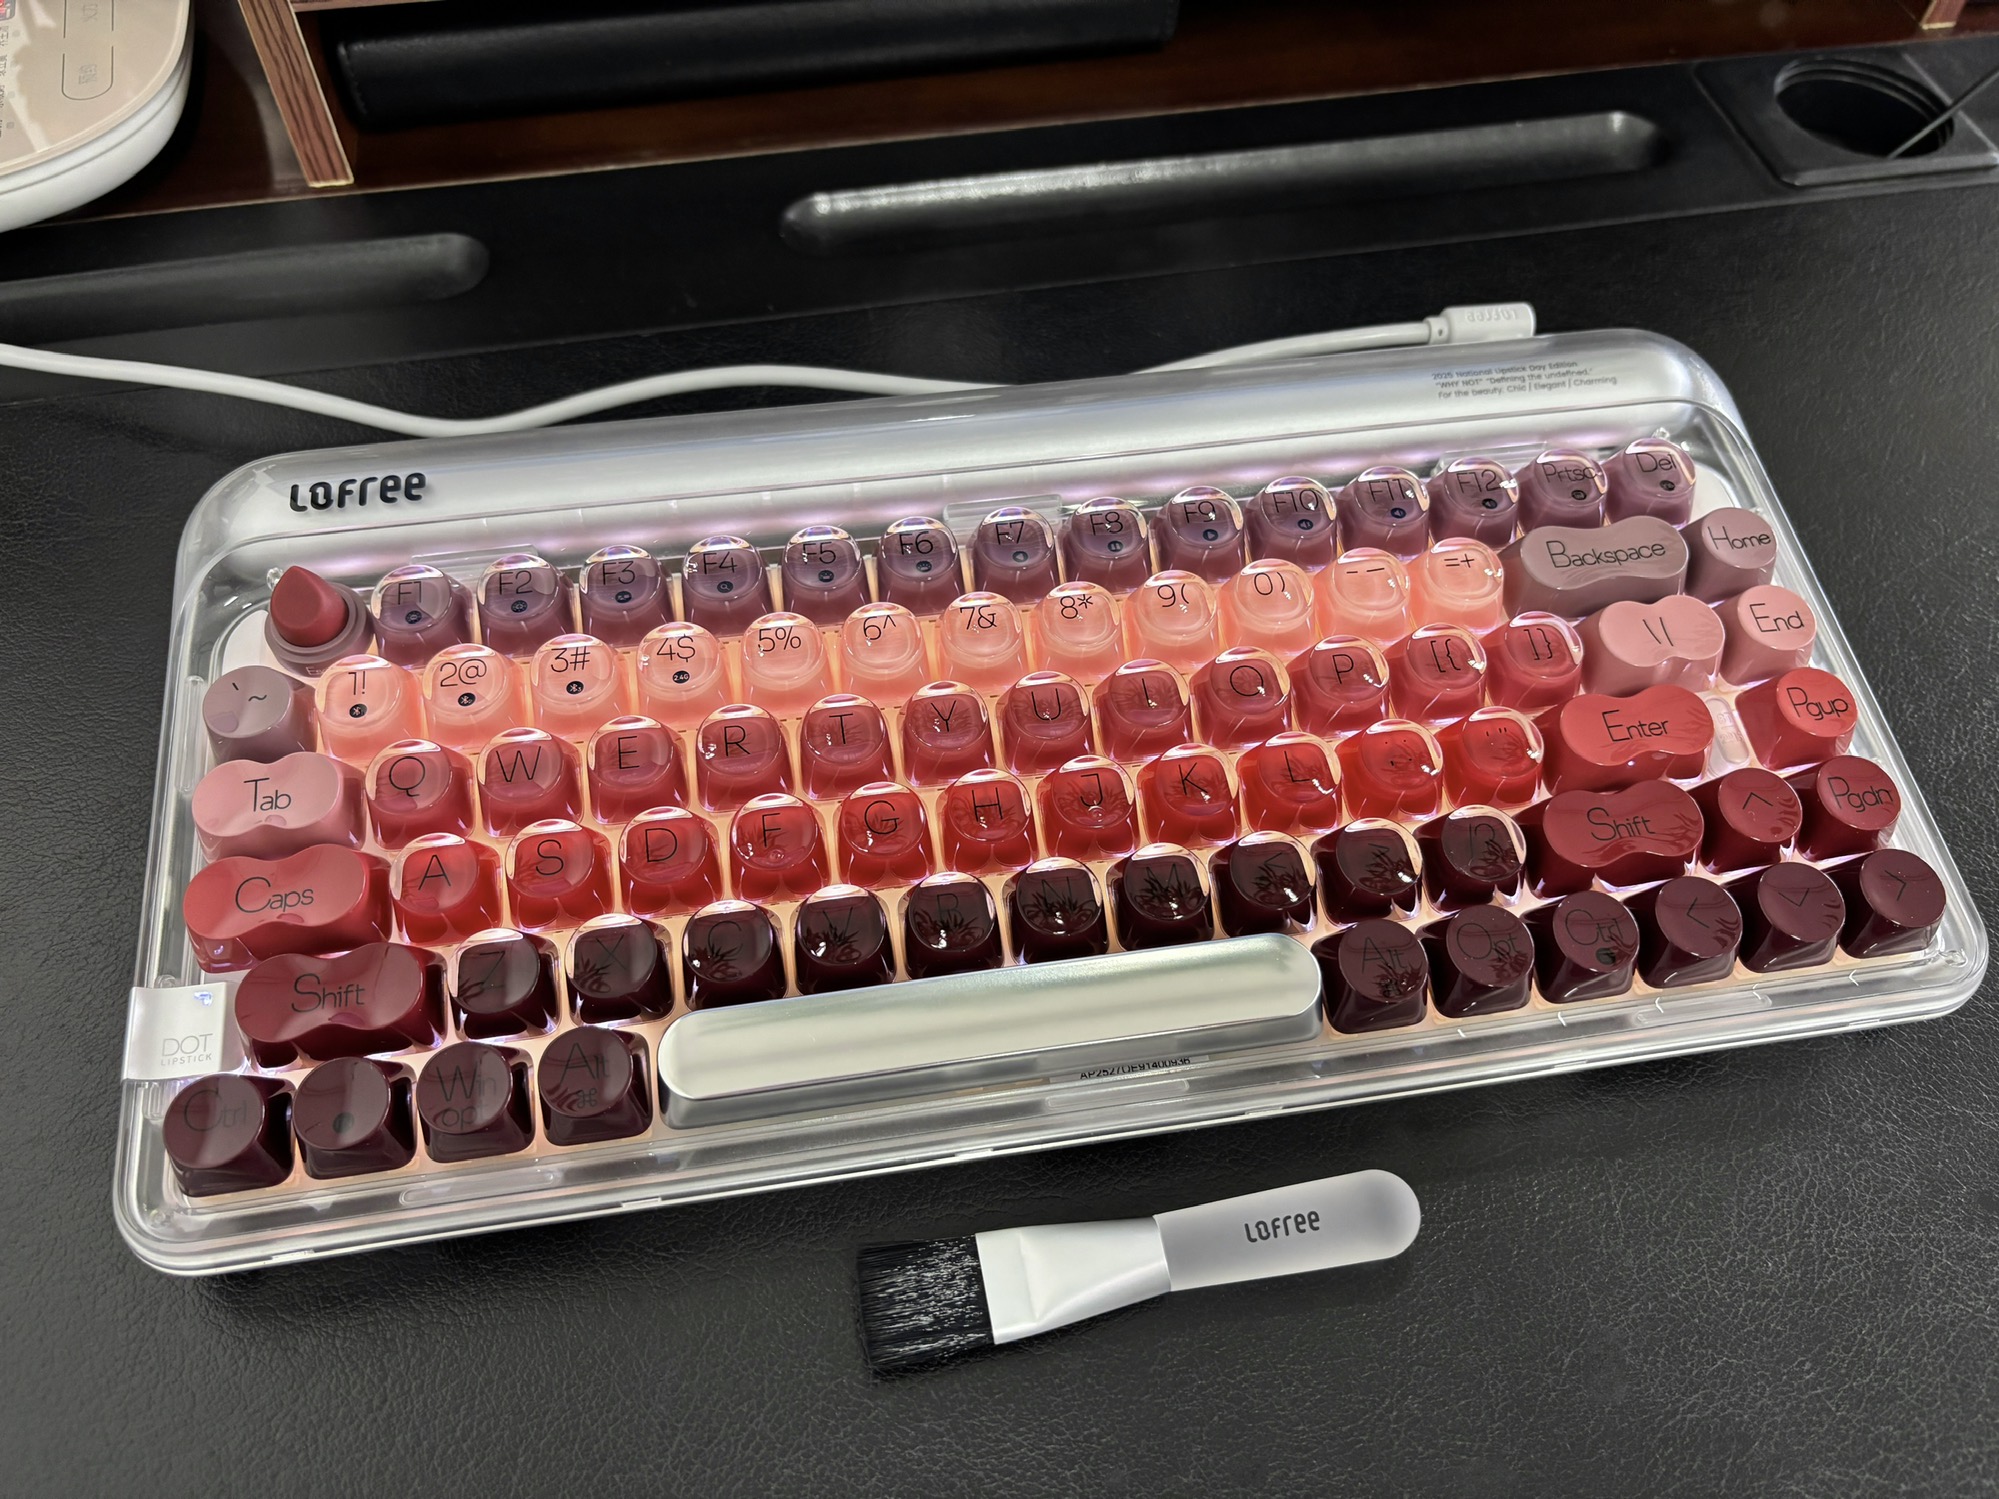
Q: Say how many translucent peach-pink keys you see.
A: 12